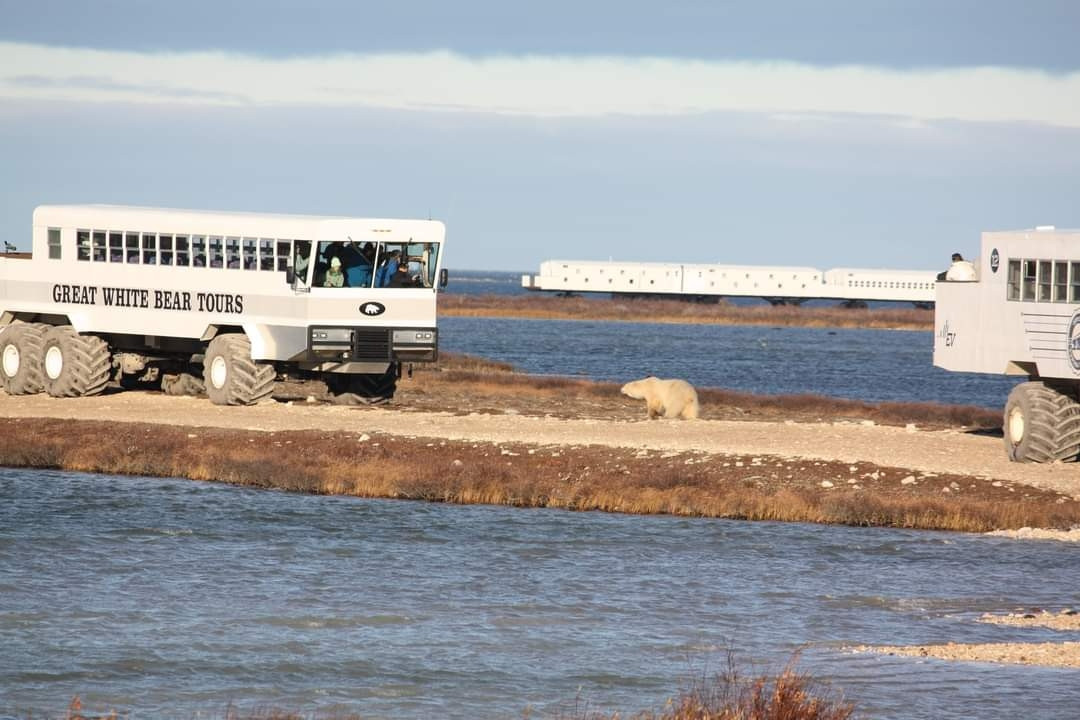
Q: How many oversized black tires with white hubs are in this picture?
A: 4